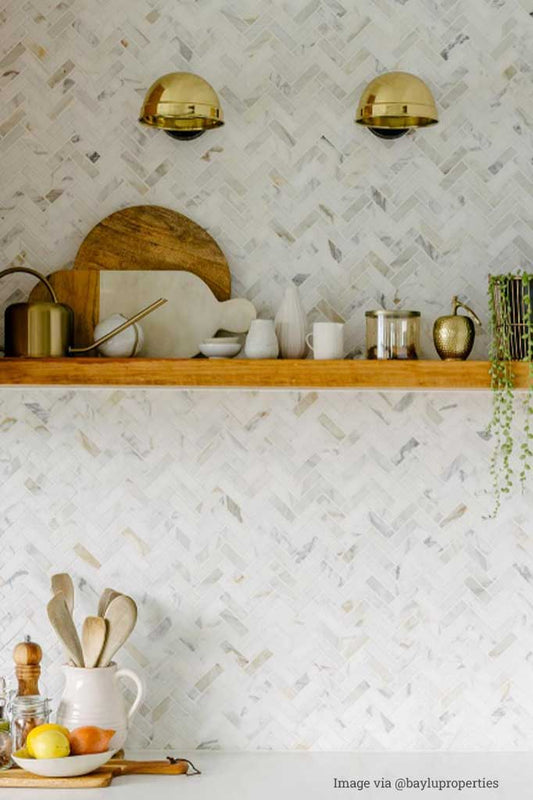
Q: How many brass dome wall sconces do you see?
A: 2